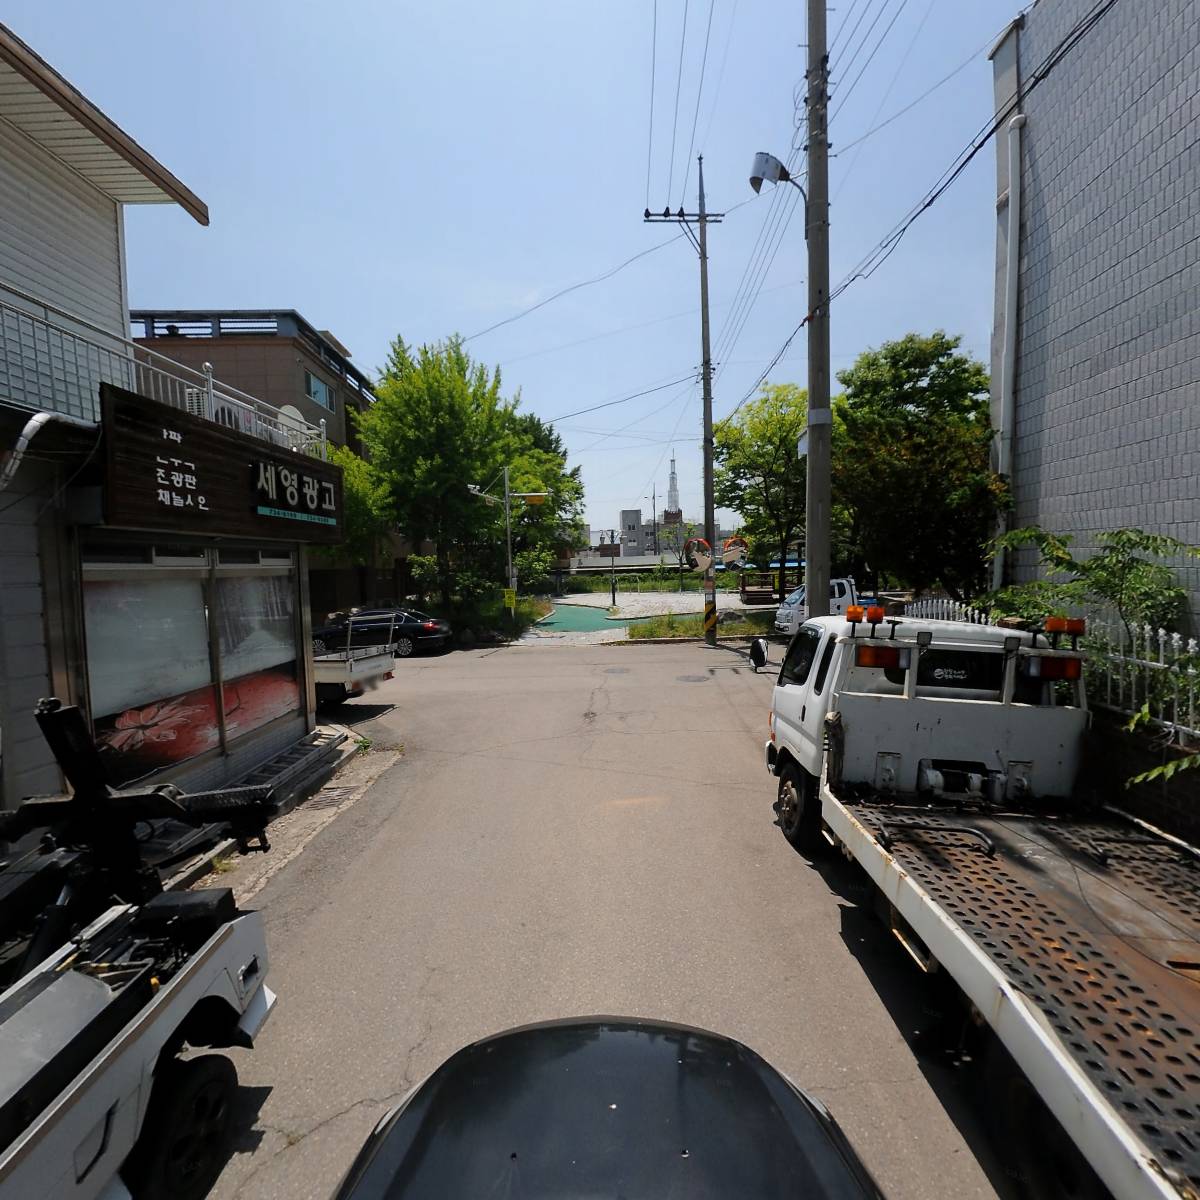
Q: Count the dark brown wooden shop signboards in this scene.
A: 1